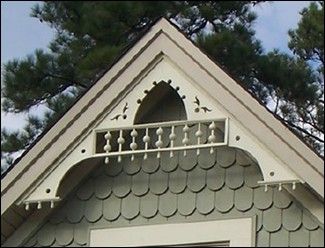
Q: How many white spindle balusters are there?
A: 9